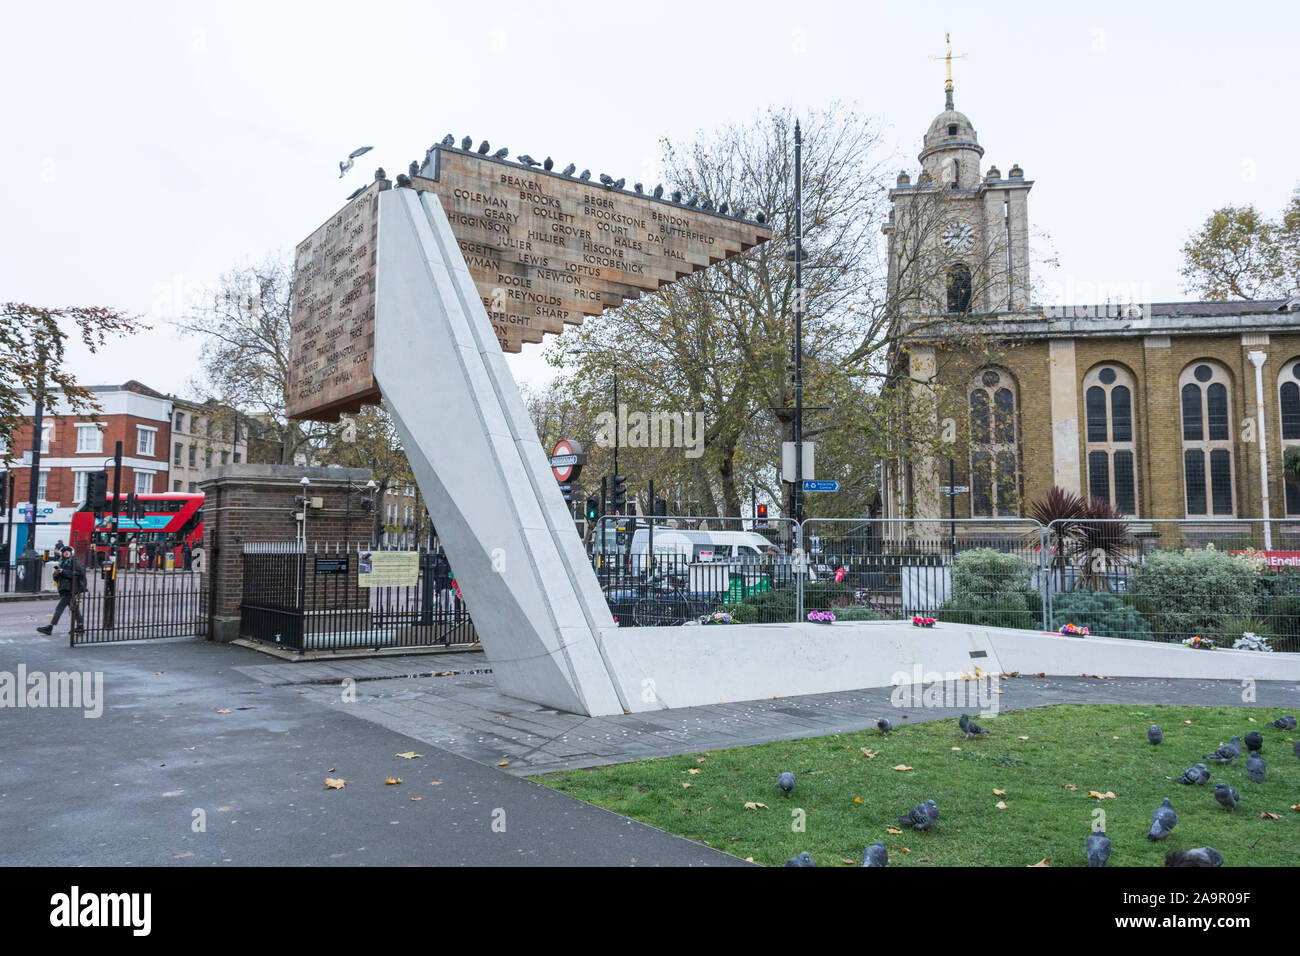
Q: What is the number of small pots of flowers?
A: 5